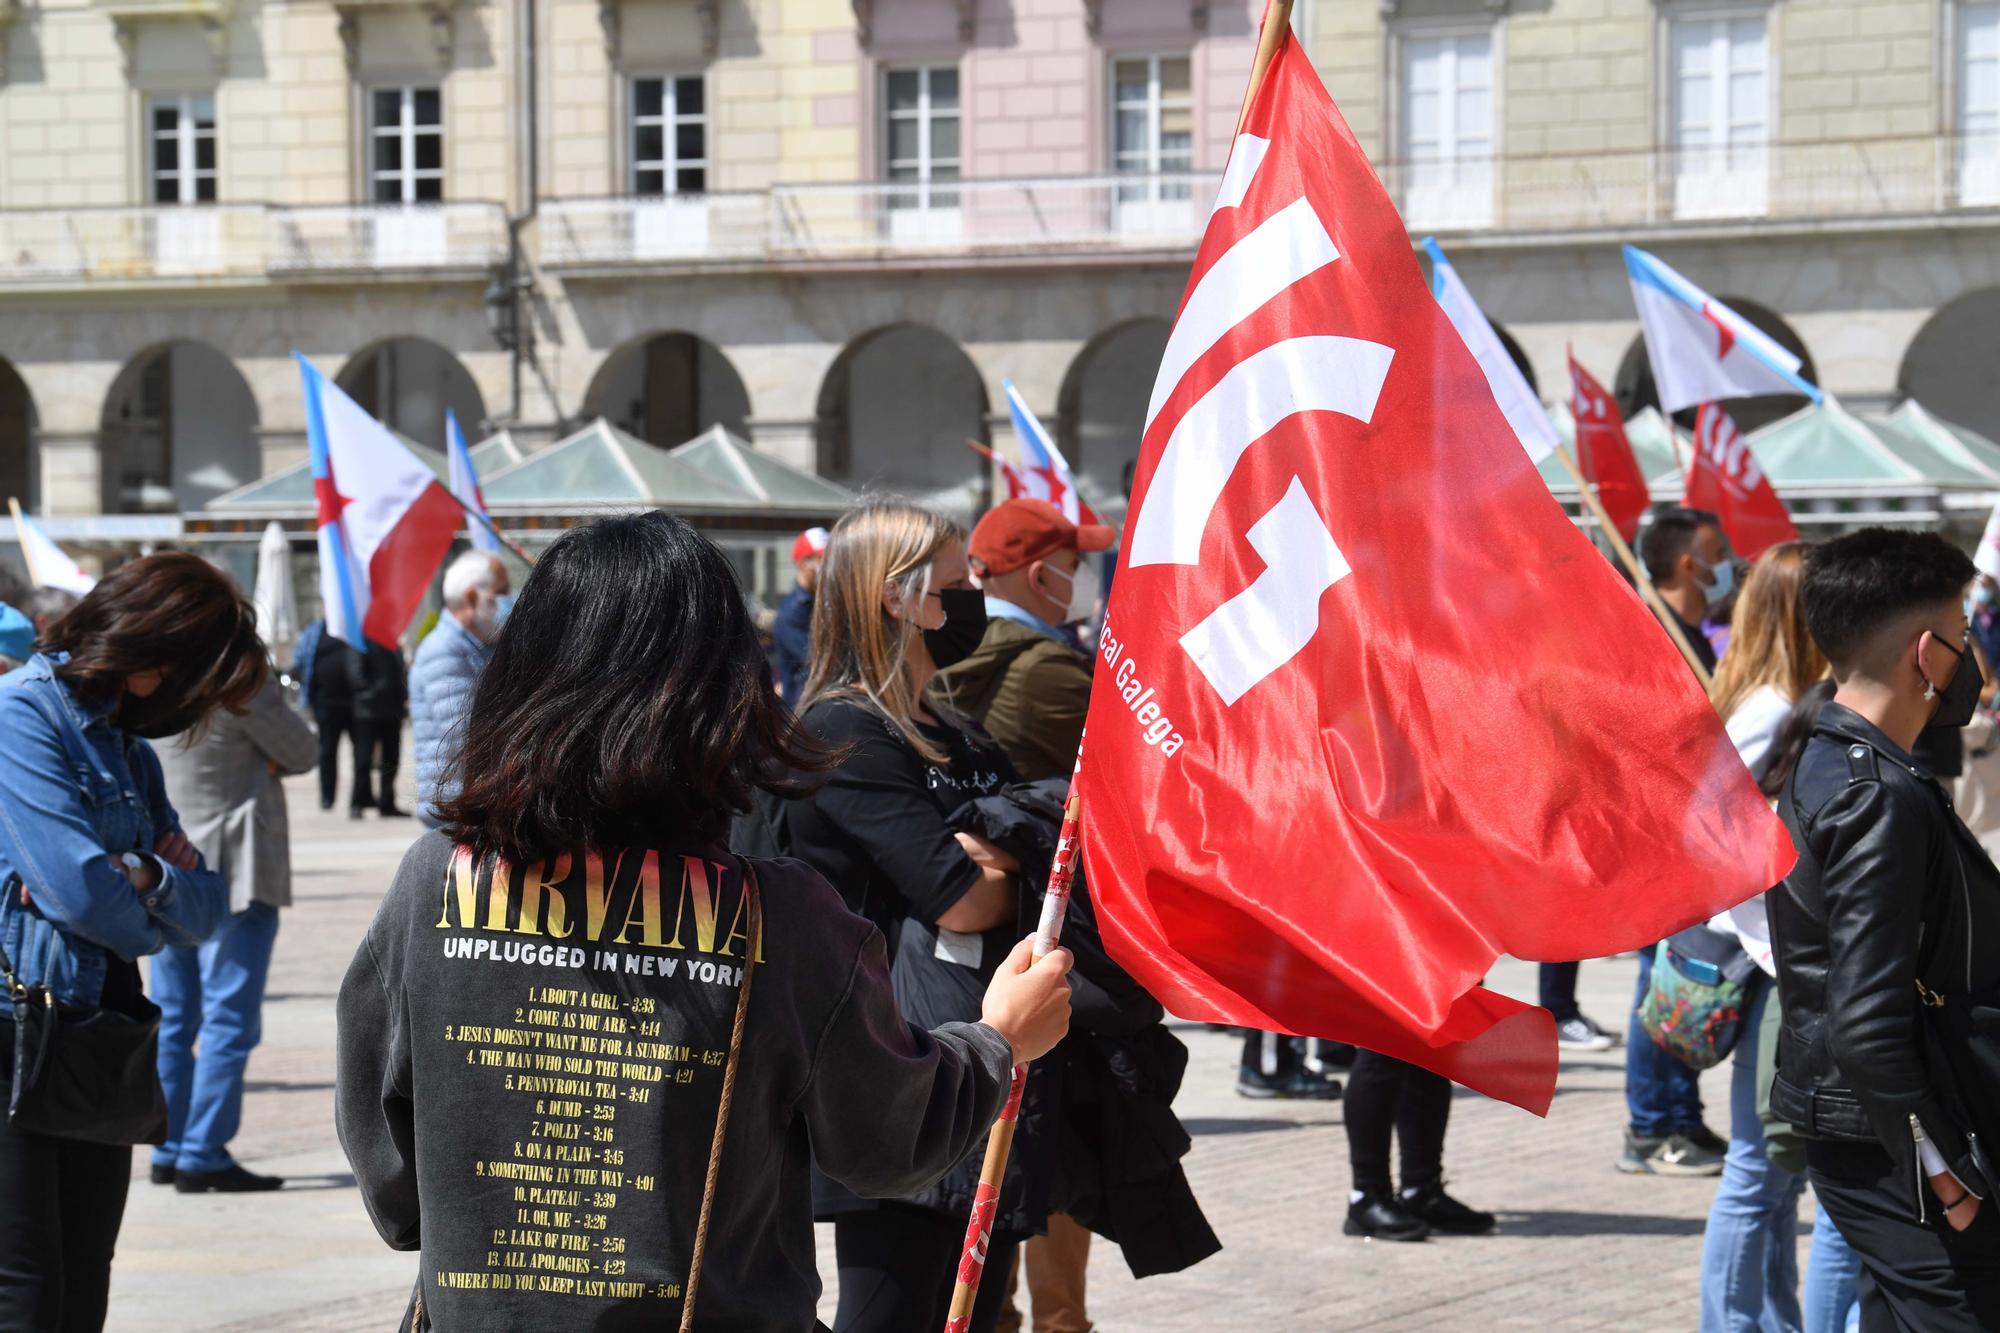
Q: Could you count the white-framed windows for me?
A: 8